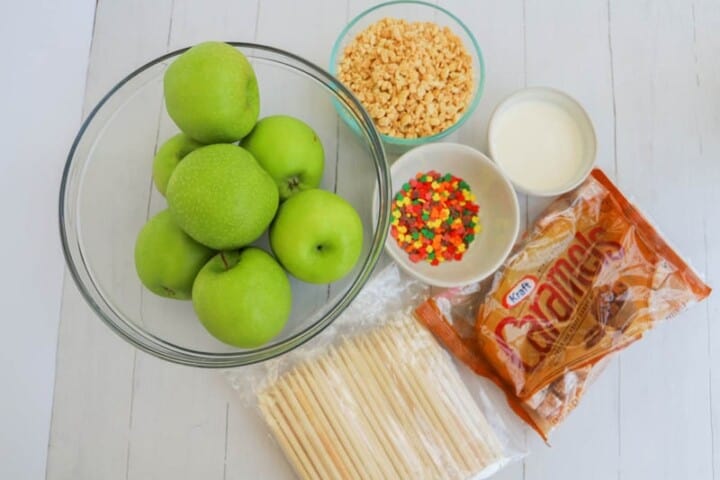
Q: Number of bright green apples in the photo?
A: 7